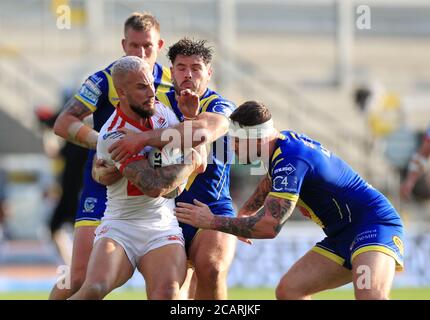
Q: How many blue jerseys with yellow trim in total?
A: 3